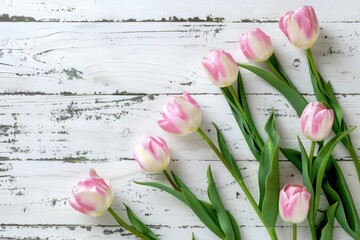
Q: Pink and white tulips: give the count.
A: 8